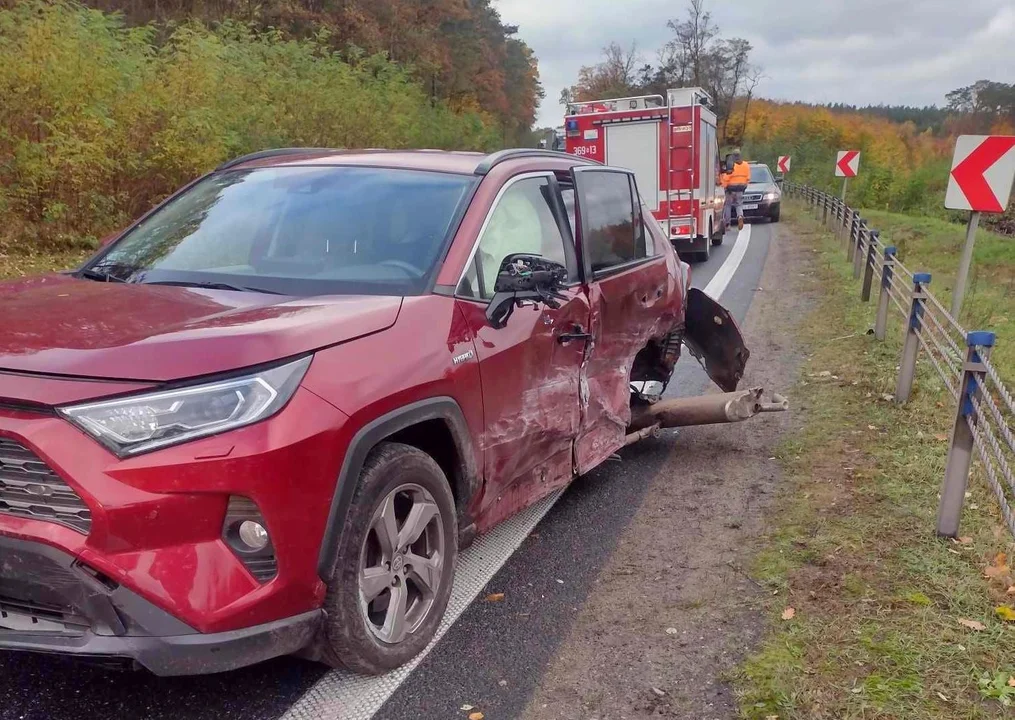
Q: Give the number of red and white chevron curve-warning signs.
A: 3